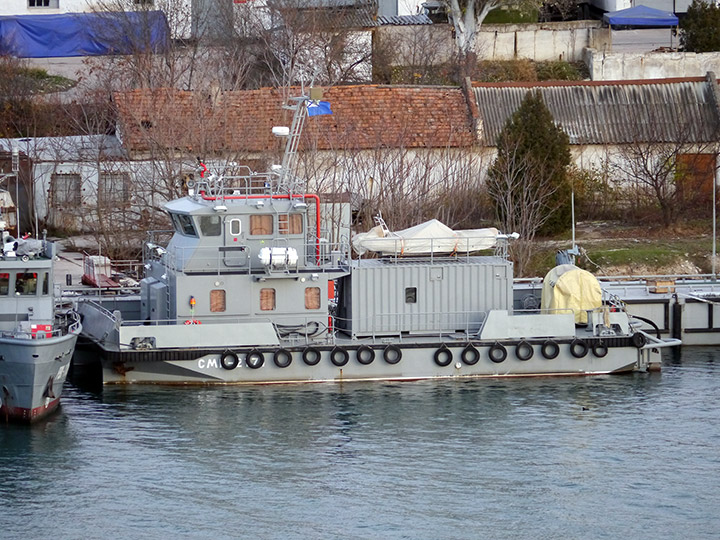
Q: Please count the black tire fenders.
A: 15